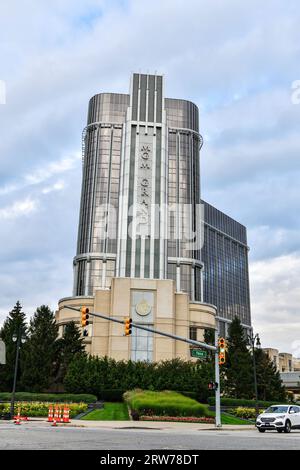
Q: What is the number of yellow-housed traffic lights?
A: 3